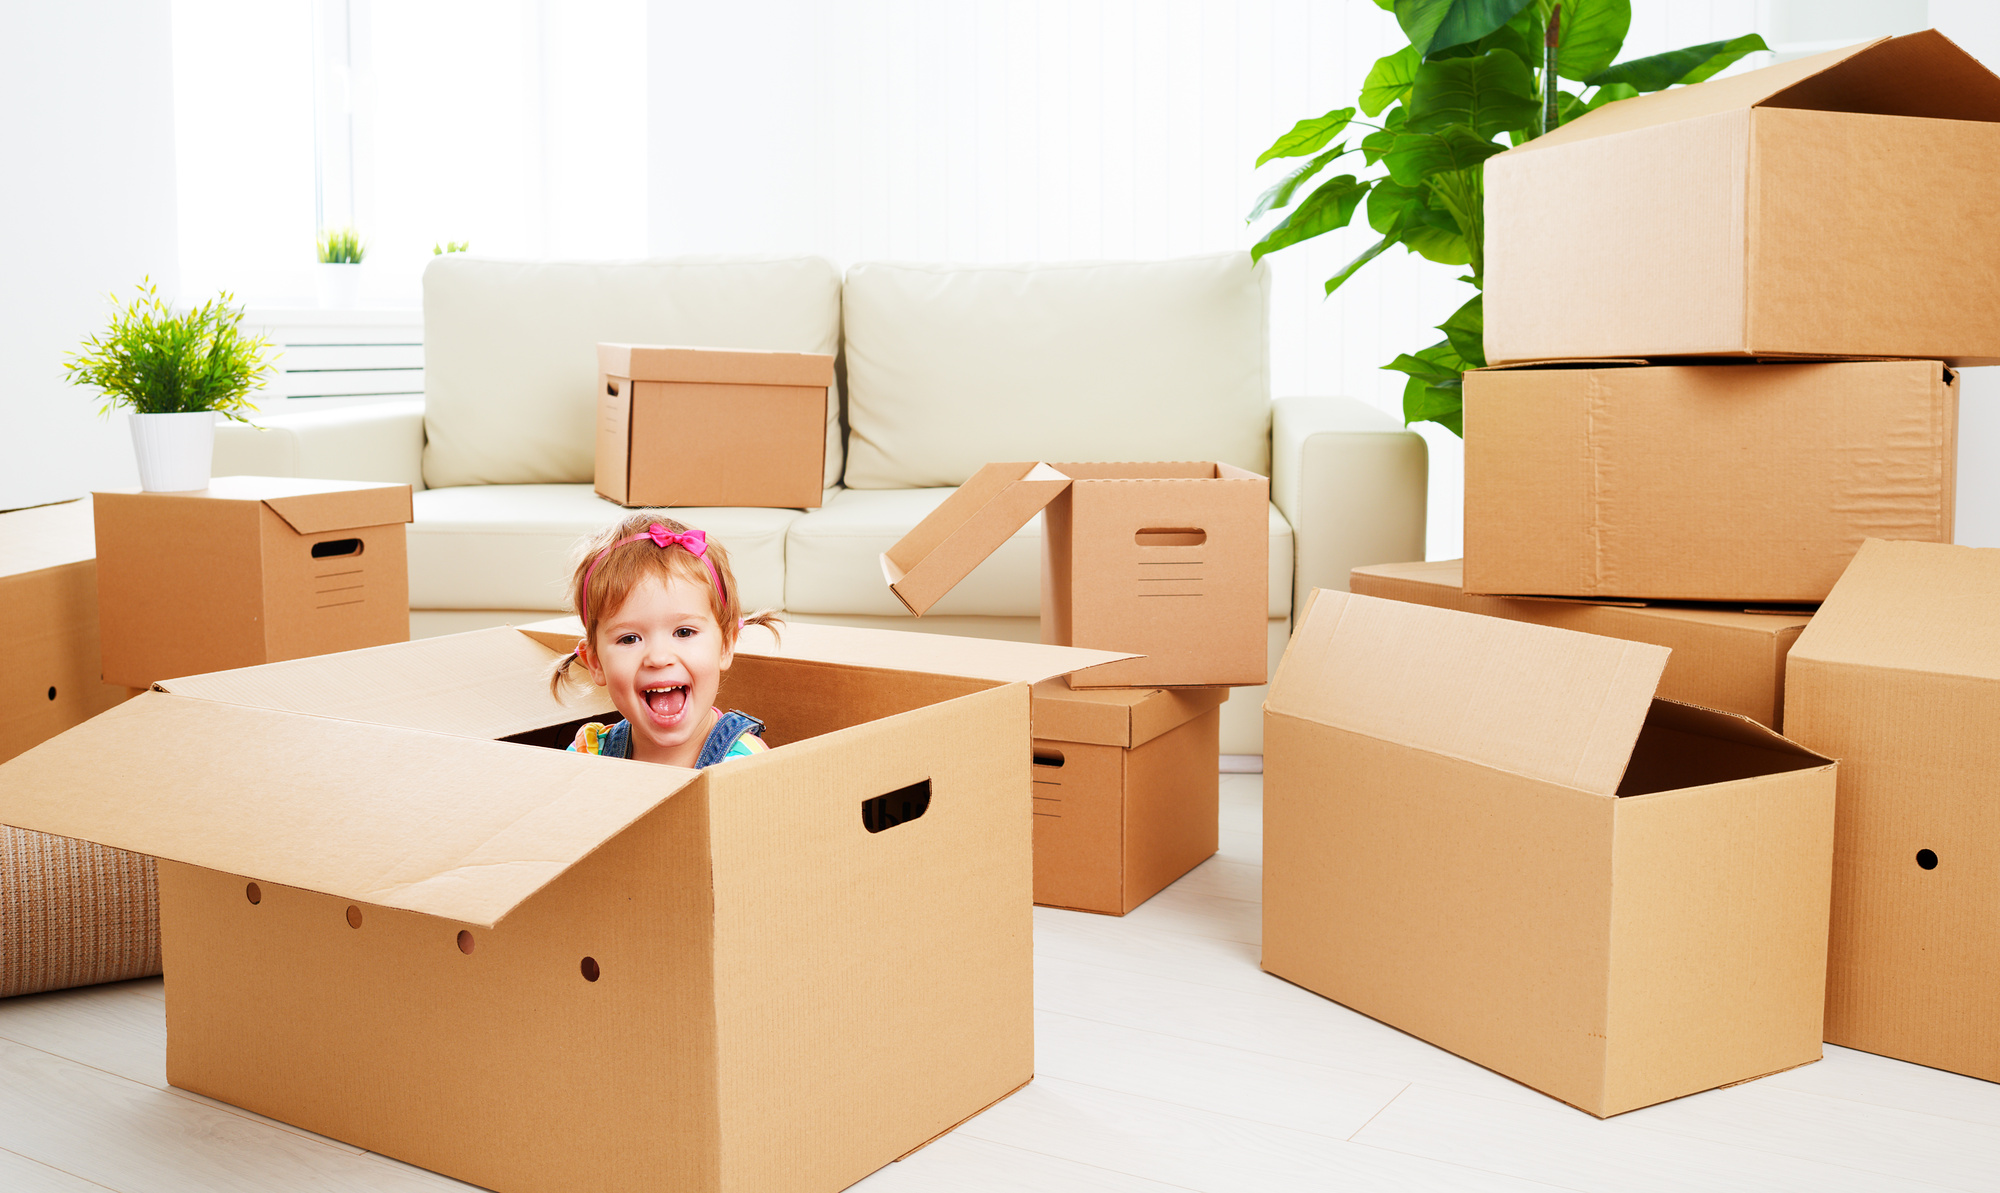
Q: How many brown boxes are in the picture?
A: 11